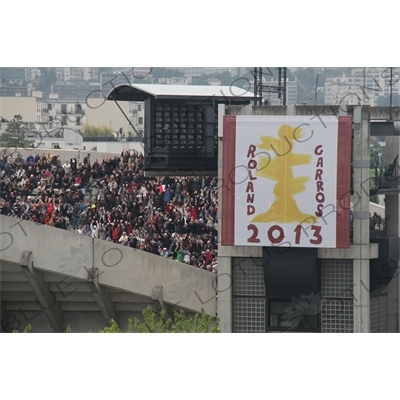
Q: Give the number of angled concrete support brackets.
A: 3